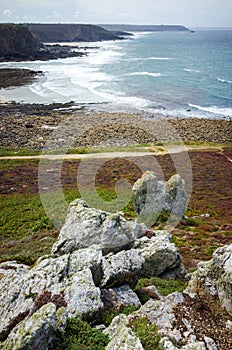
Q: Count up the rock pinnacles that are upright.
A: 2